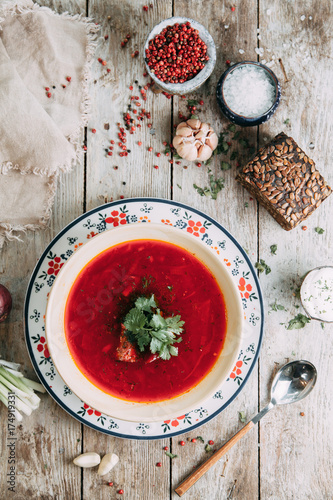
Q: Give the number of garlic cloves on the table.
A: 2